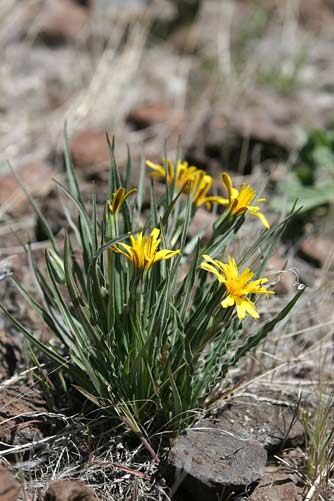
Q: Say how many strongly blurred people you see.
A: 0